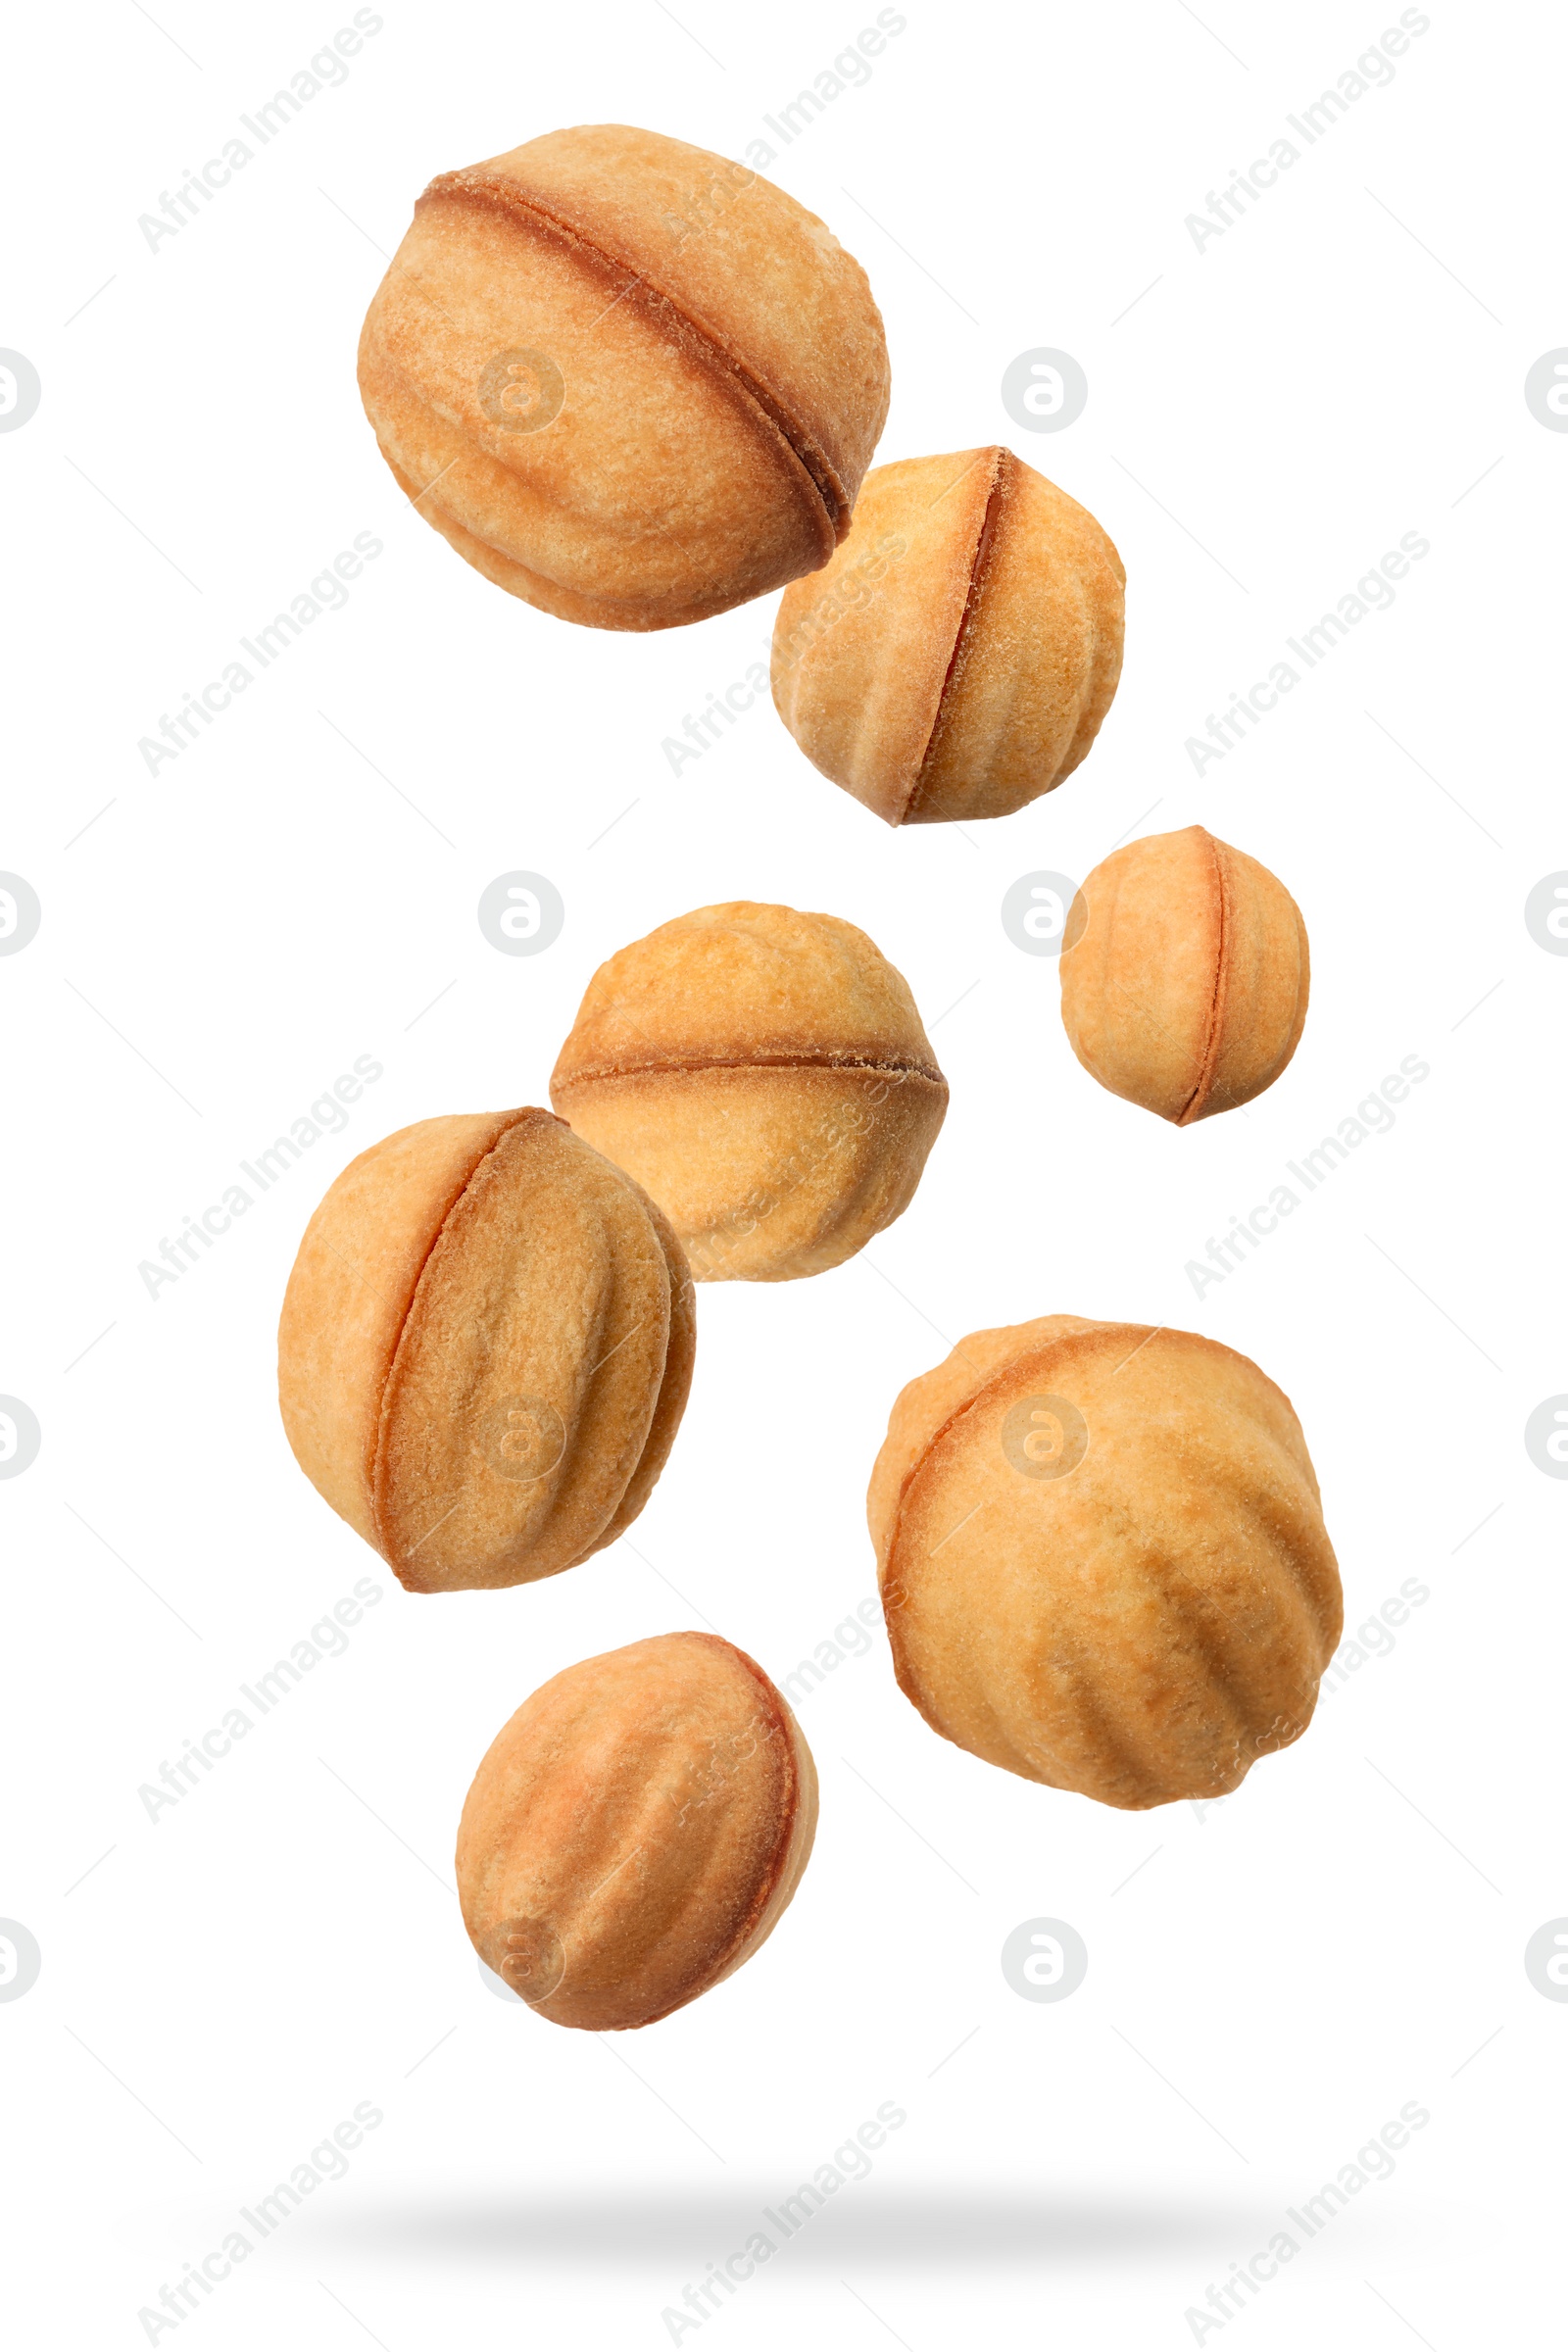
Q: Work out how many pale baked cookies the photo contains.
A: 7